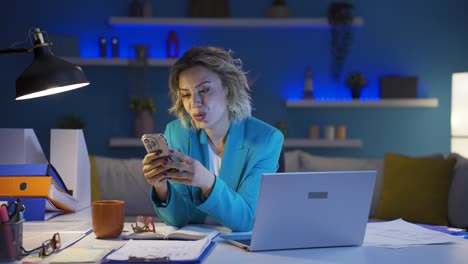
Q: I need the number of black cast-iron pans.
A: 0